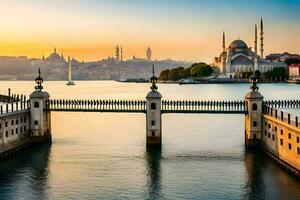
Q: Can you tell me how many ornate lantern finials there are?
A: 3